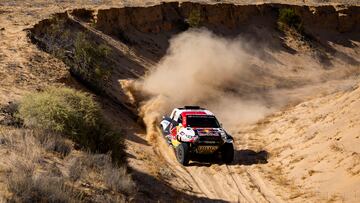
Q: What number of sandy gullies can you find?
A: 1